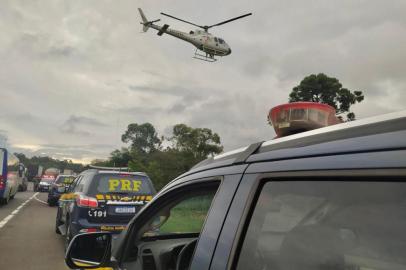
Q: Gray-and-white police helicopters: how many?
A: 1